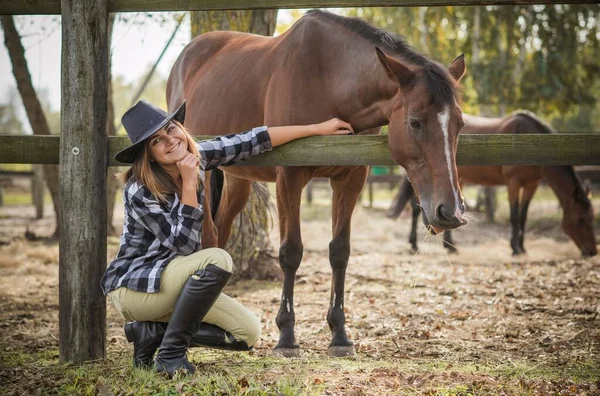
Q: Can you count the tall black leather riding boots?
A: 2